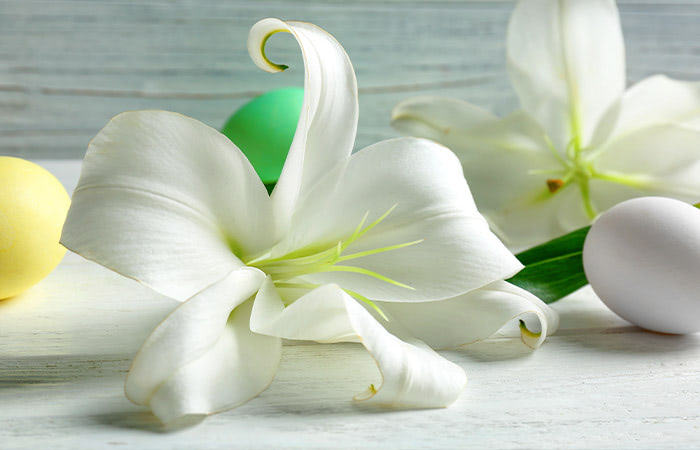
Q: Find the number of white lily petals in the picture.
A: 12